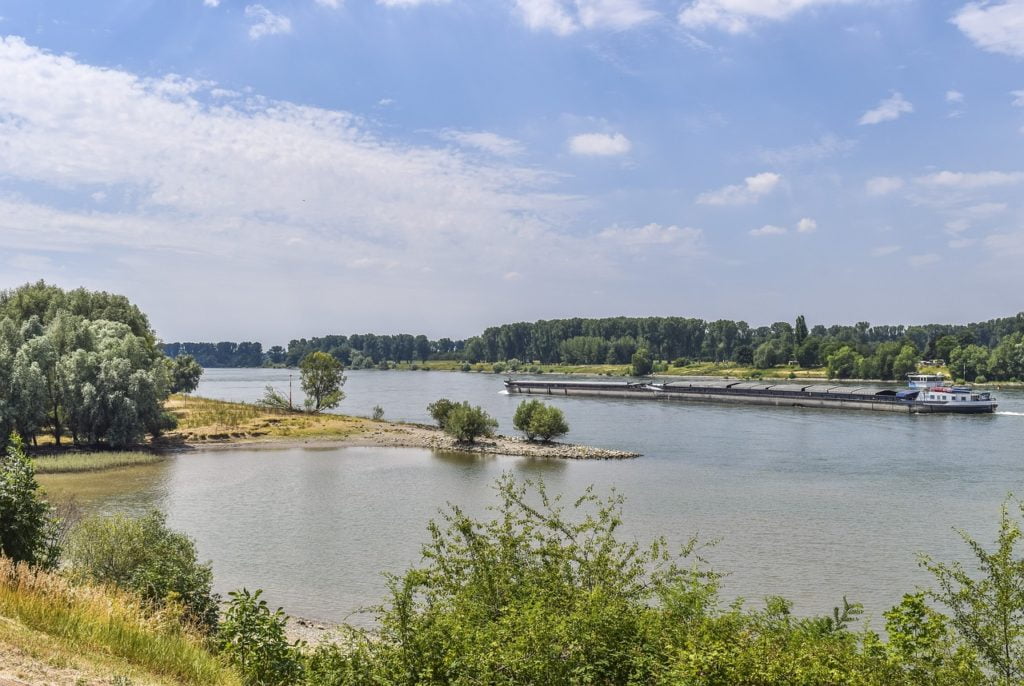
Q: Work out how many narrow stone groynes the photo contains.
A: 1